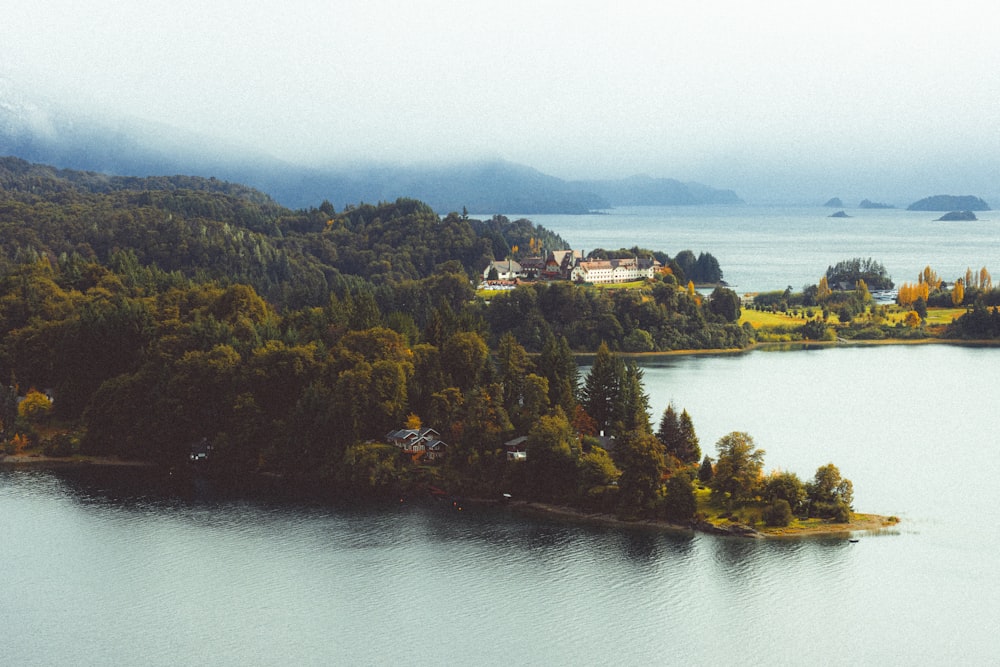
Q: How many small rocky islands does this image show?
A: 5